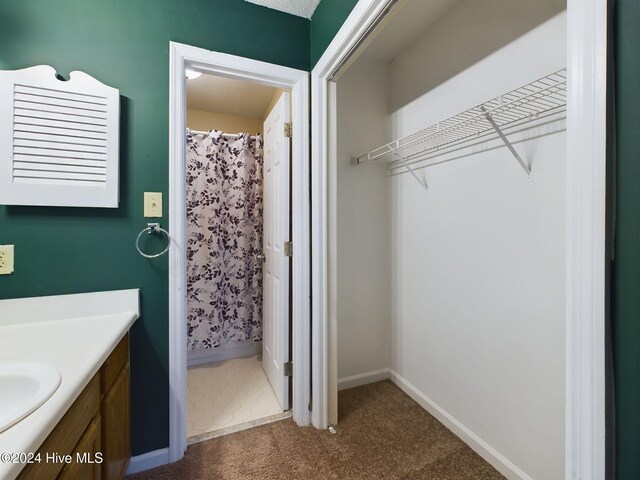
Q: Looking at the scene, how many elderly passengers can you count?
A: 0